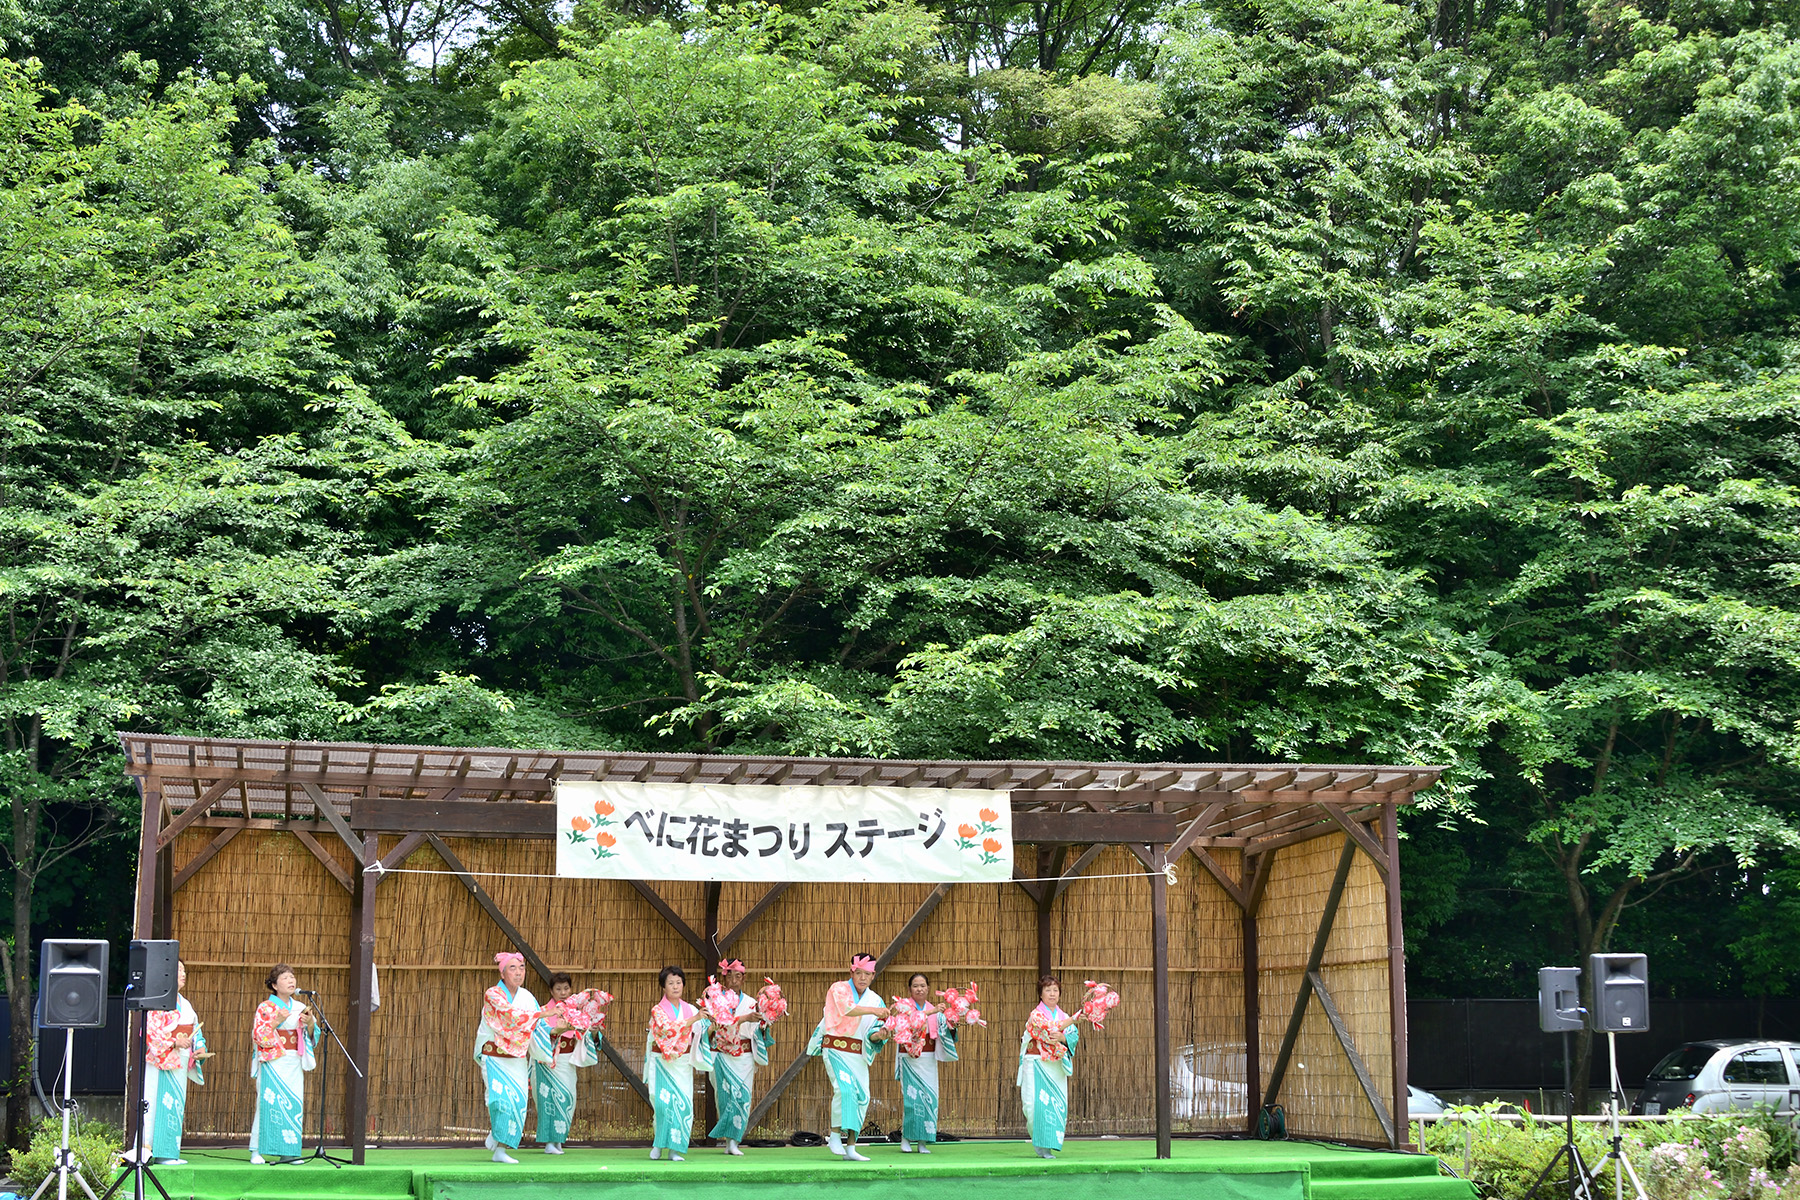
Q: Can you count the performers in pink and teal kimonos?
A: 9